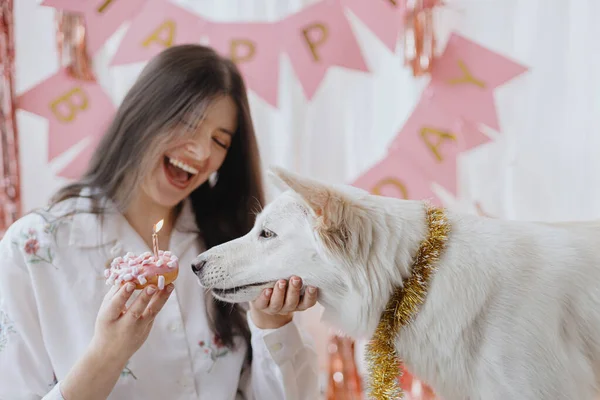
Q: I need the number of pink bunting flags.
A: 10